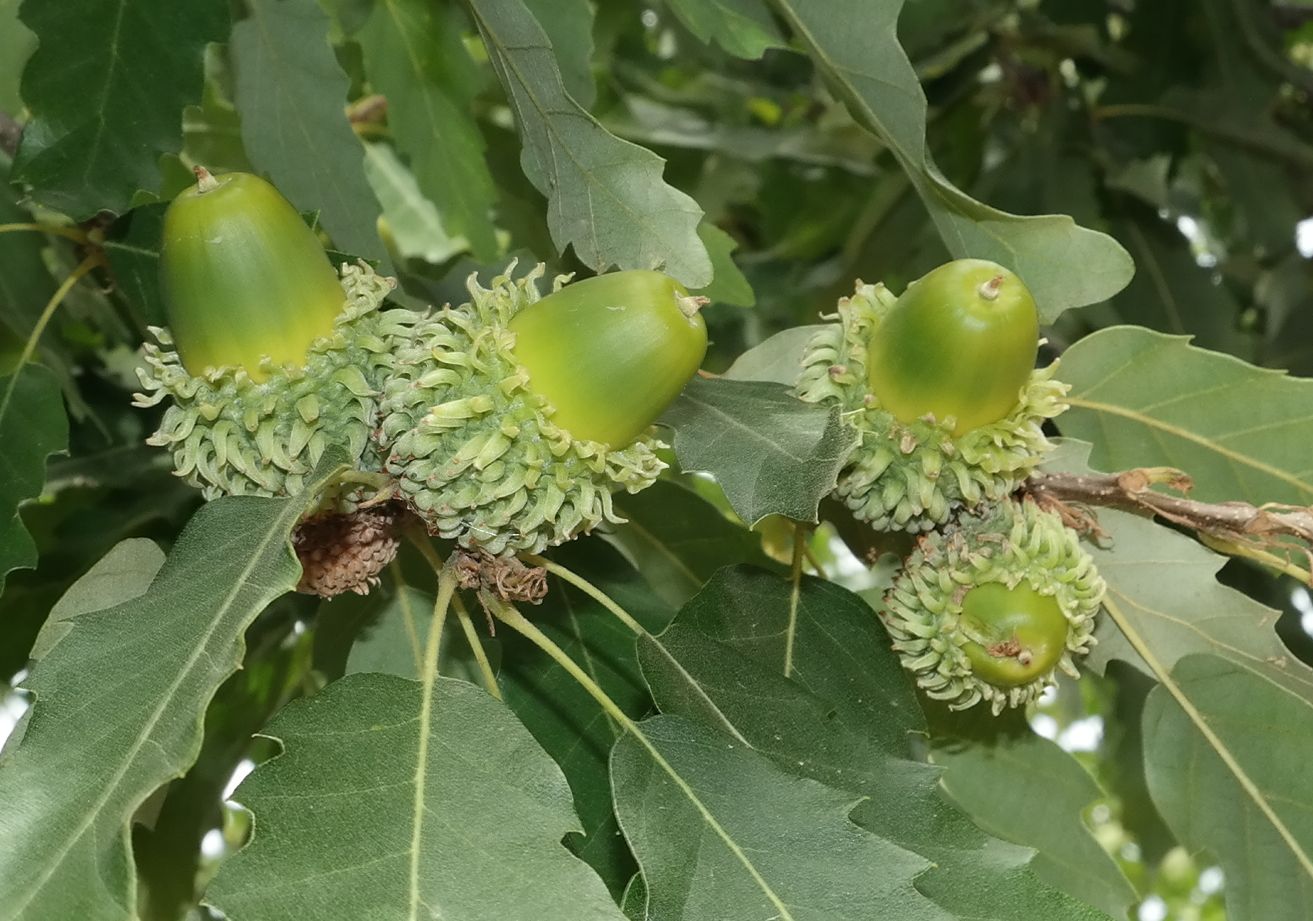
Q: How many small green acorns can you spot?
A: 4